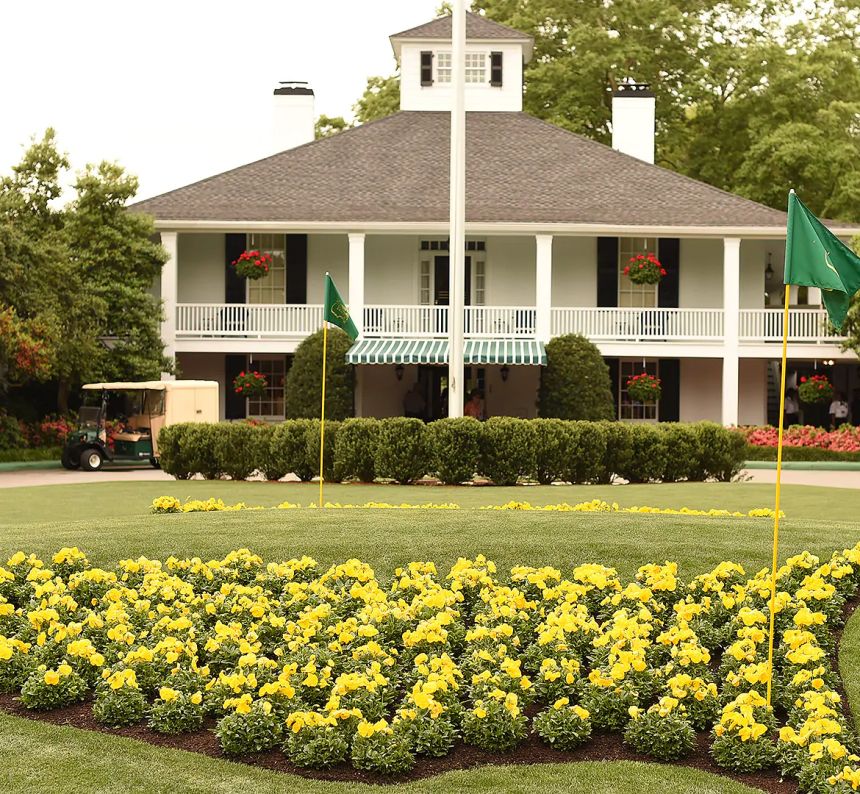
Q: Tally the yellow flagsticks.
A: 2